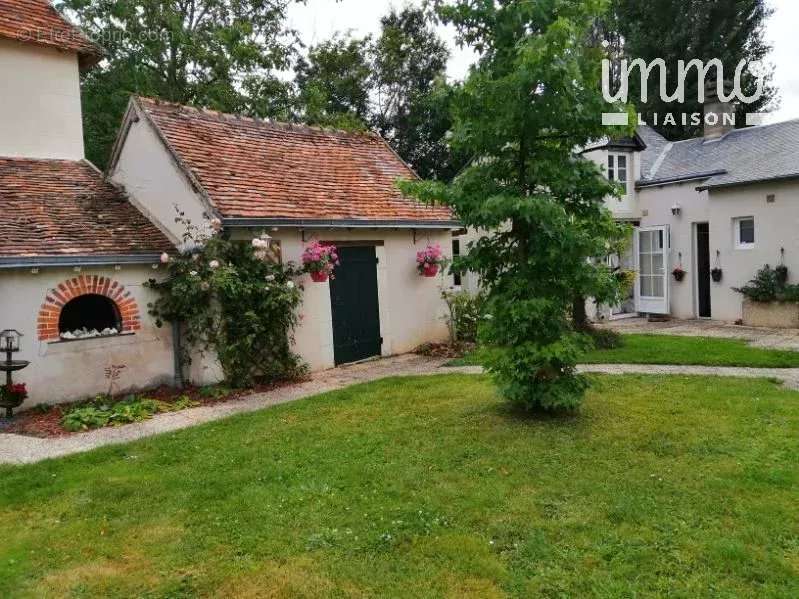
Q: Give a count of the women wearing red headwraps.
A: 0